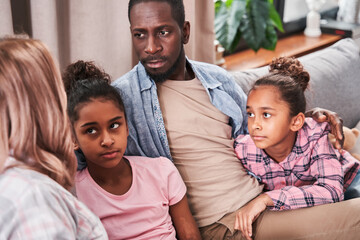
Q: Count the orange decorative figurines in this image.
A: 0